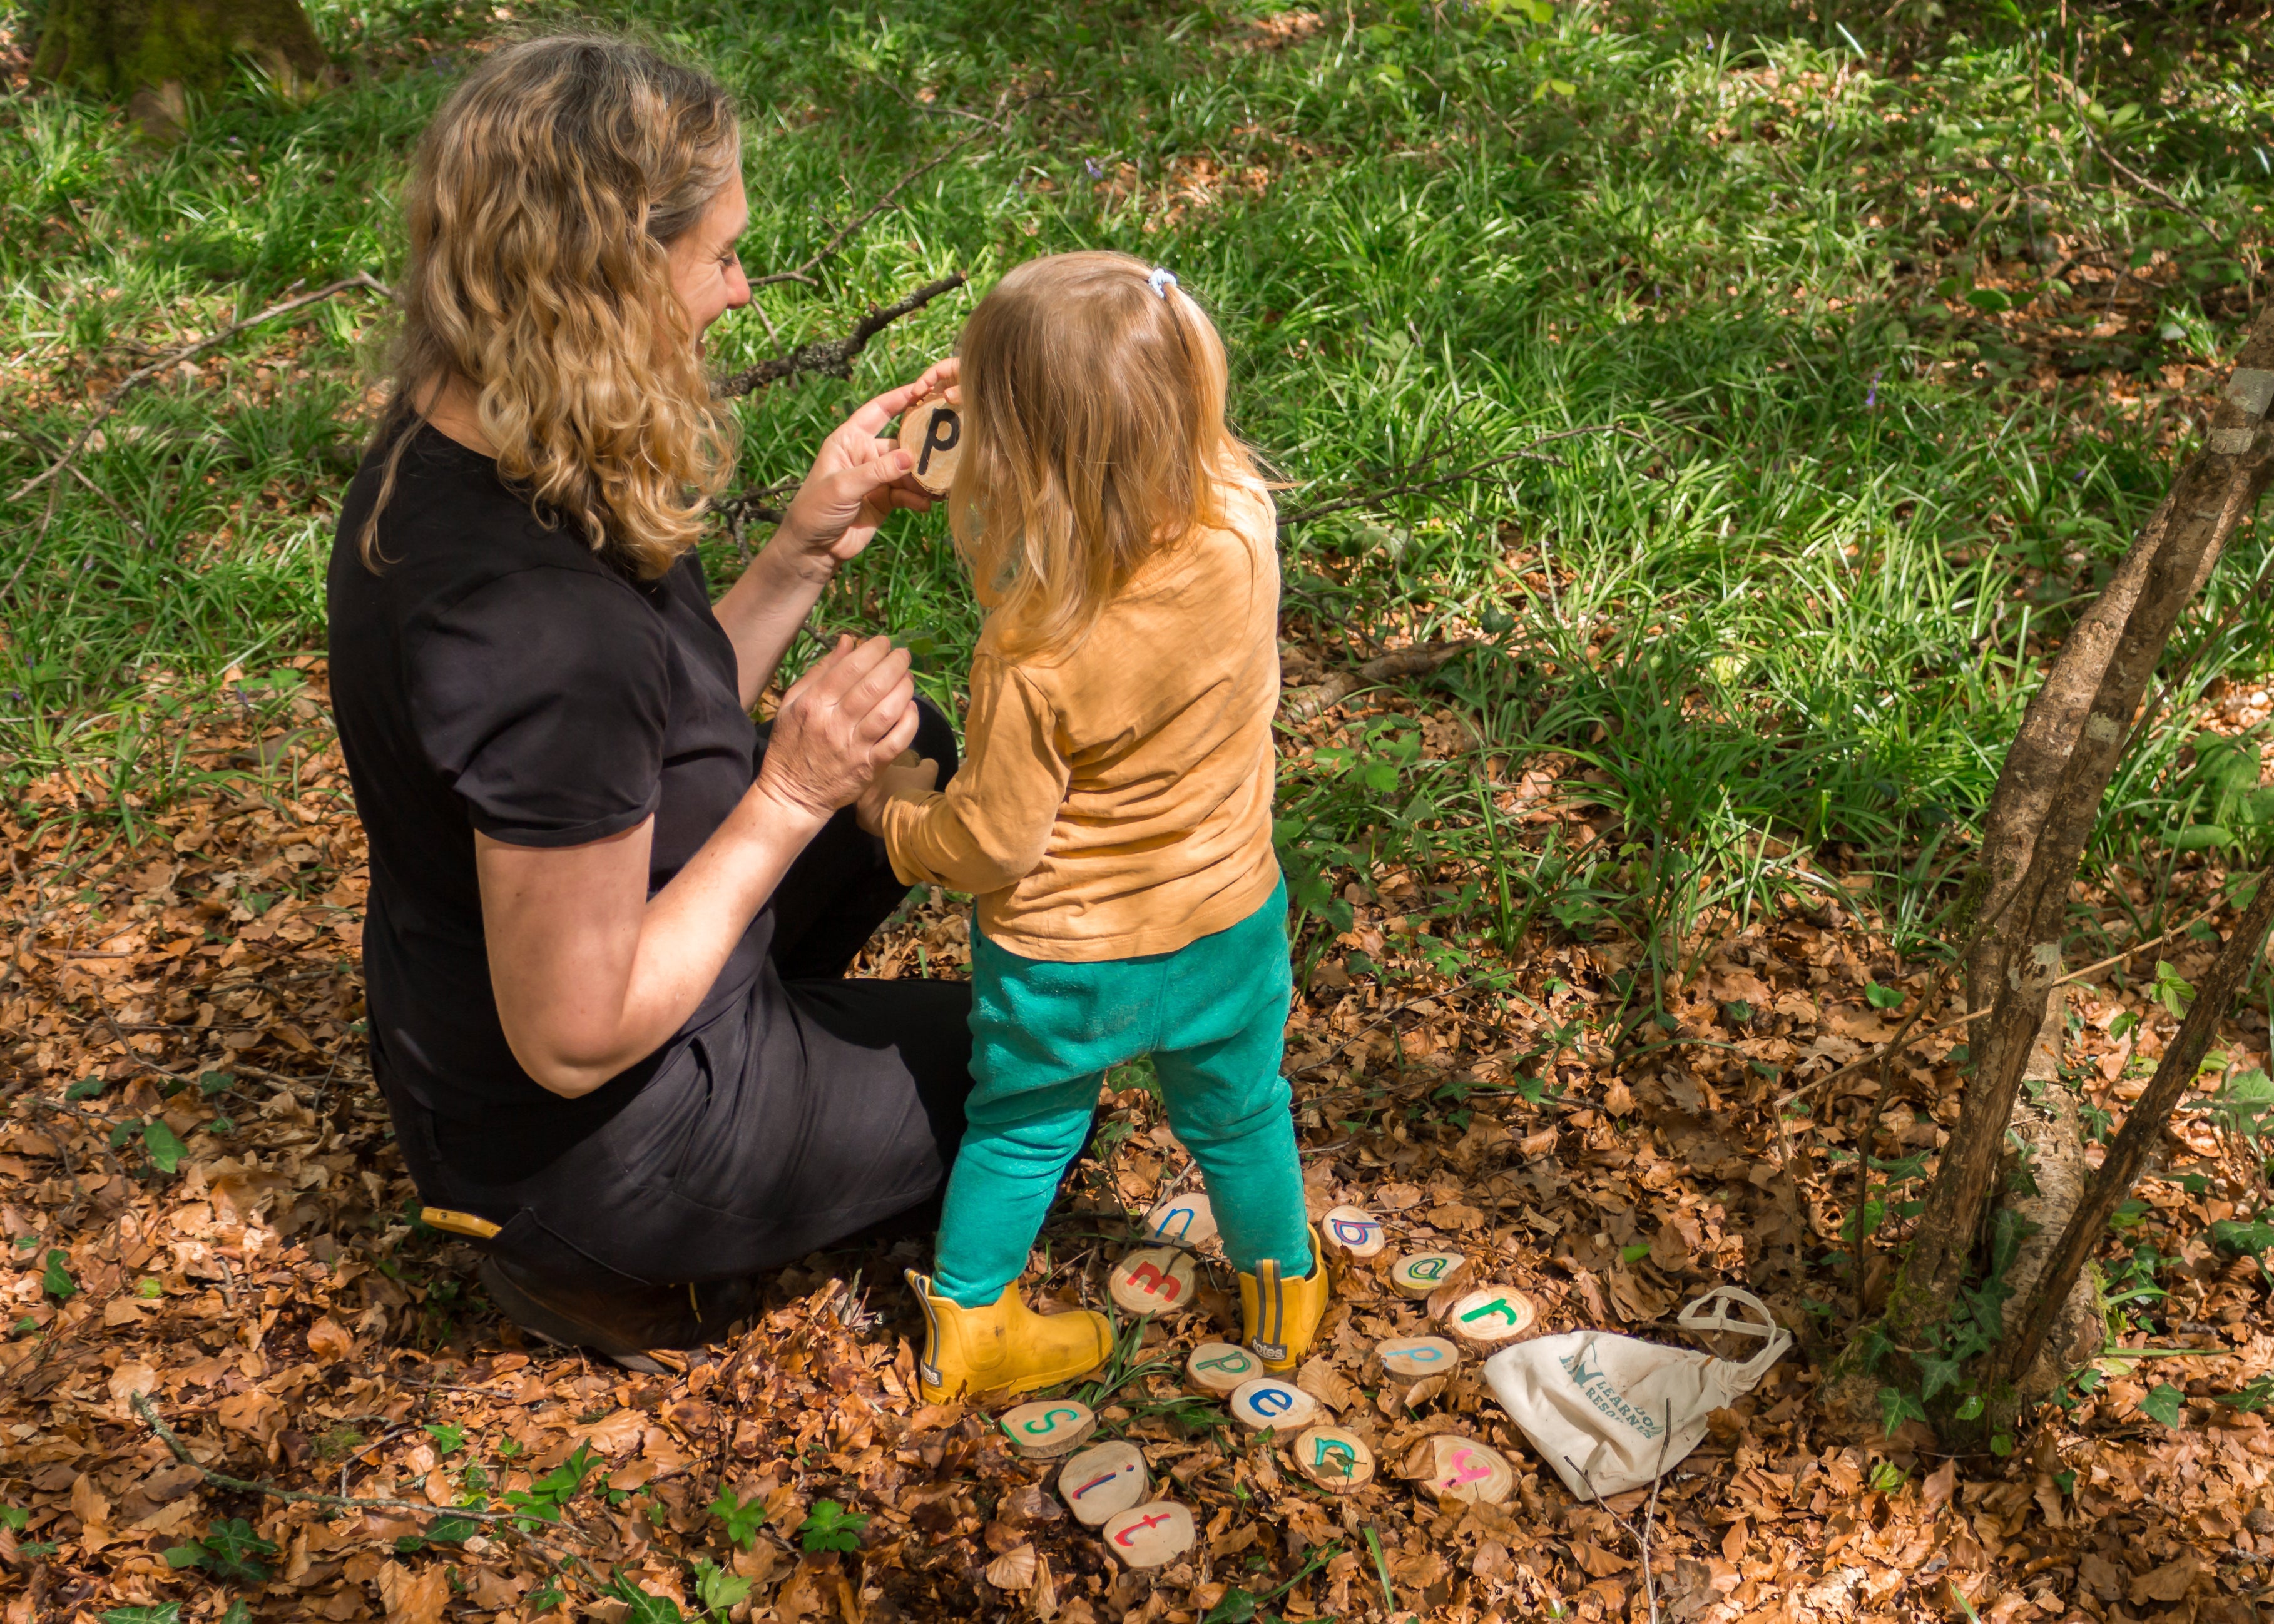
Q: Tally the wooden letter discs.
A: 14